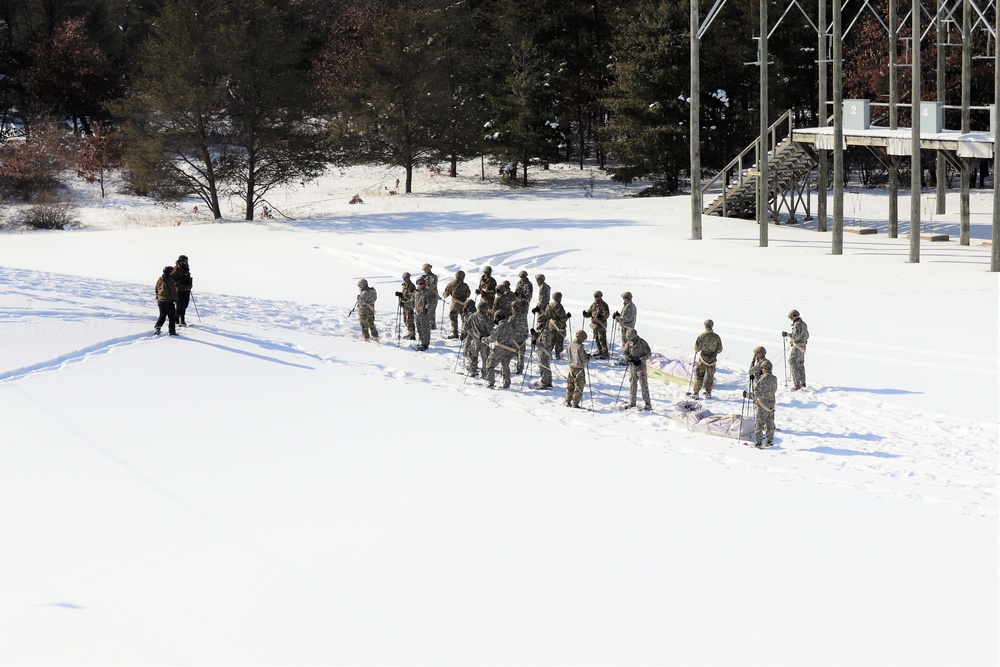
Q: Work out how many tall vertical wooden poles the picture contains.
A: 9